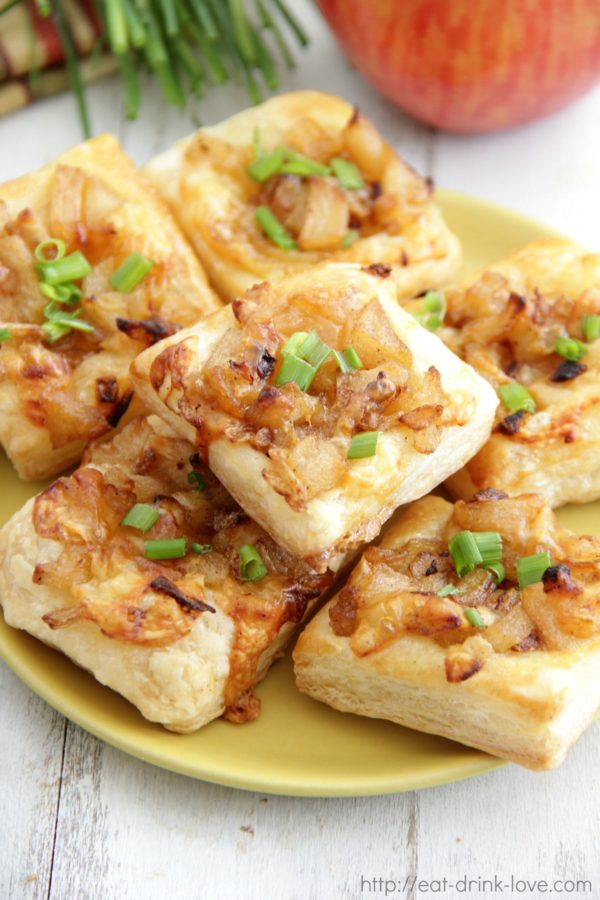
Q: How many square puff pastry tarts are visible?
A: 6